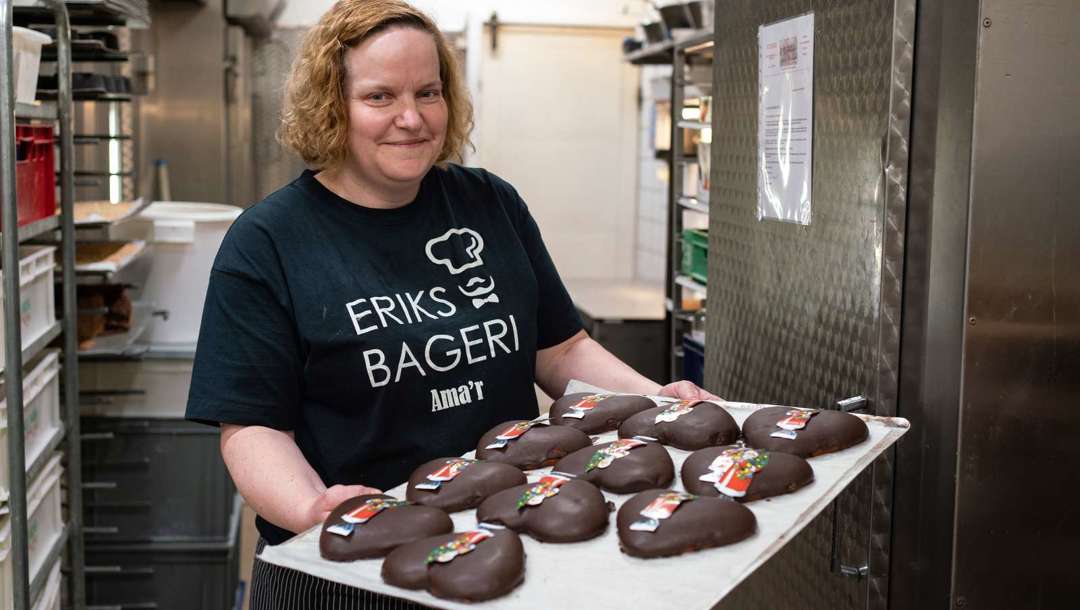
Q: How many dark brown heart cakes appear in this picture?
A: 11